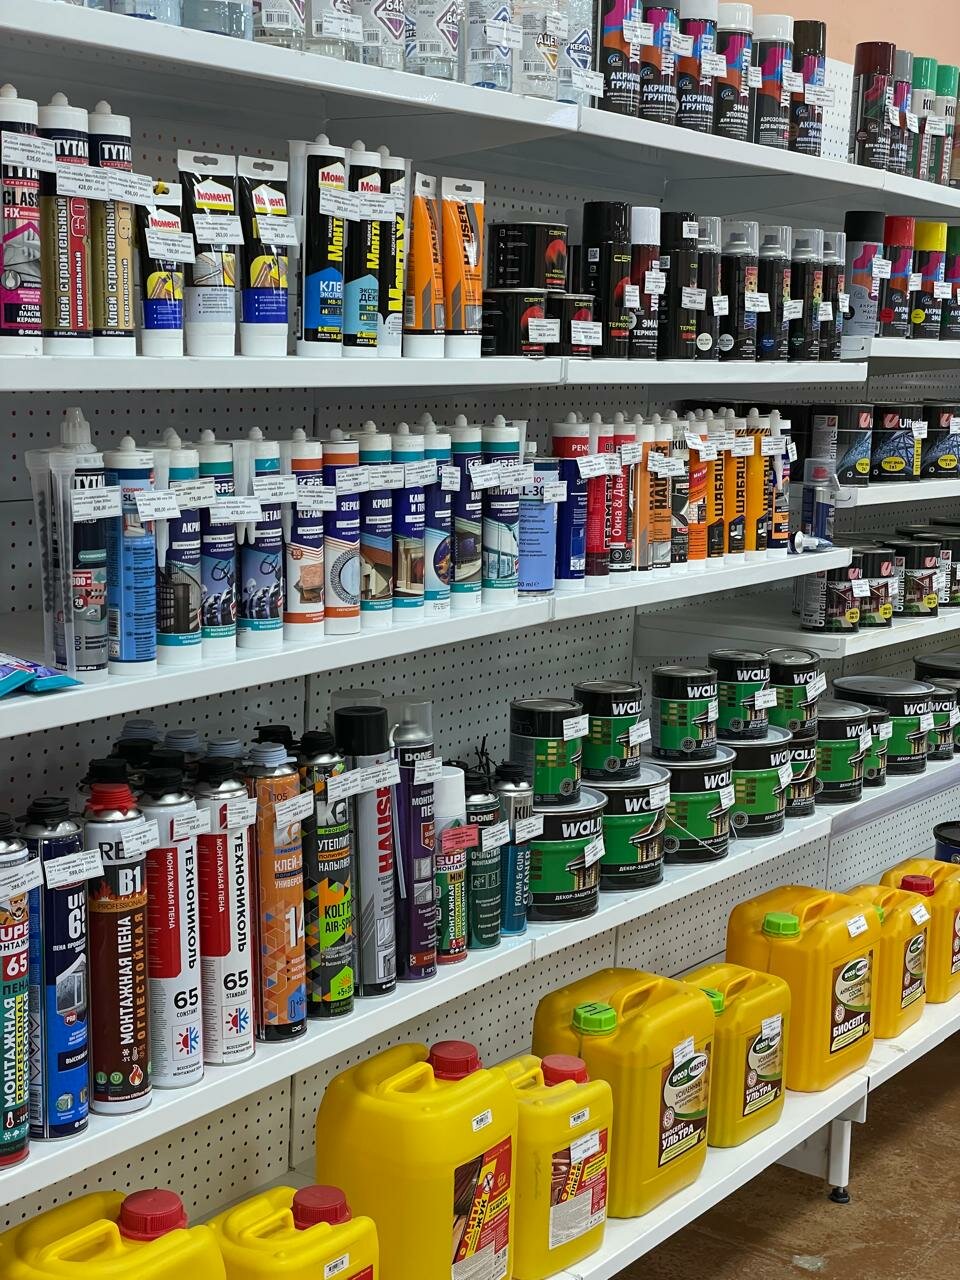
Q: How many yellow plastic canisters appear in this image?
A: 9